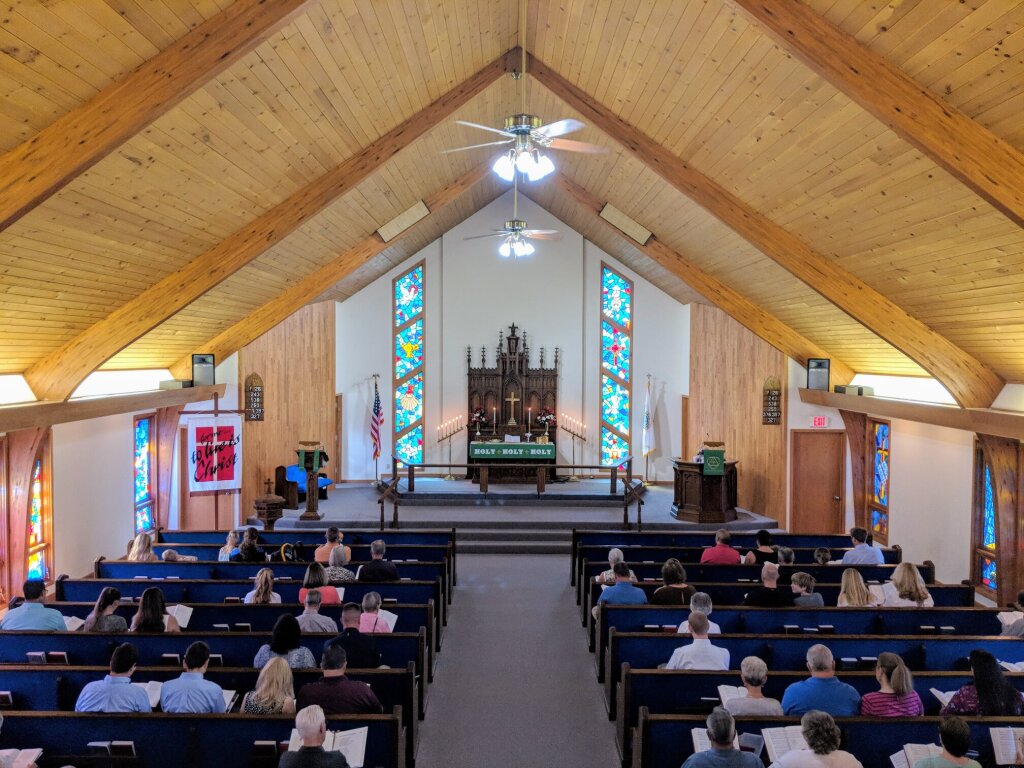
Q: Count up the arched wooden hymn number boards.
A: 2